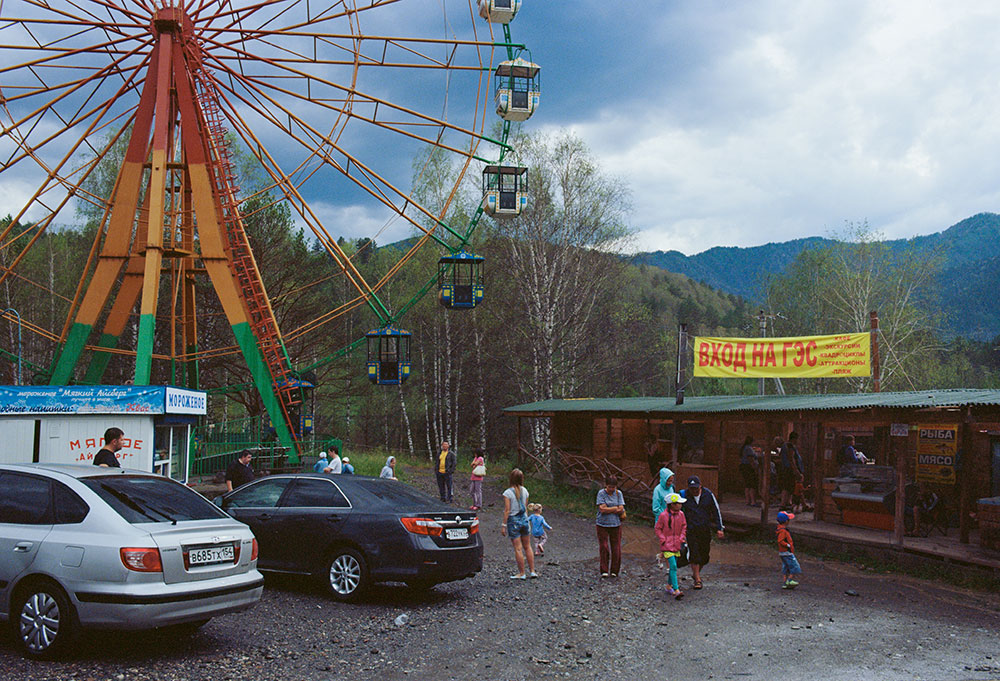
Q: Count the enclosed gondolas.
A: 6